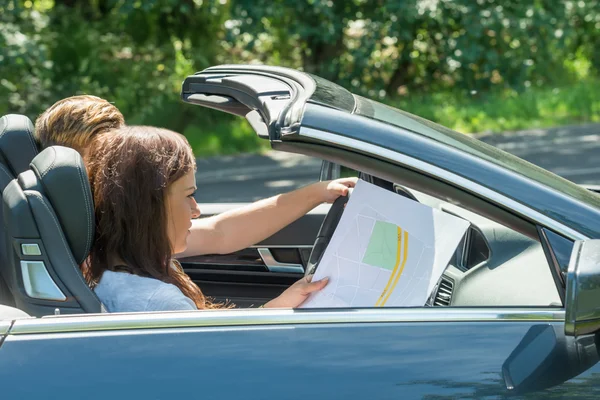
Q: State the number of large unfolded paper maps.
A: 1